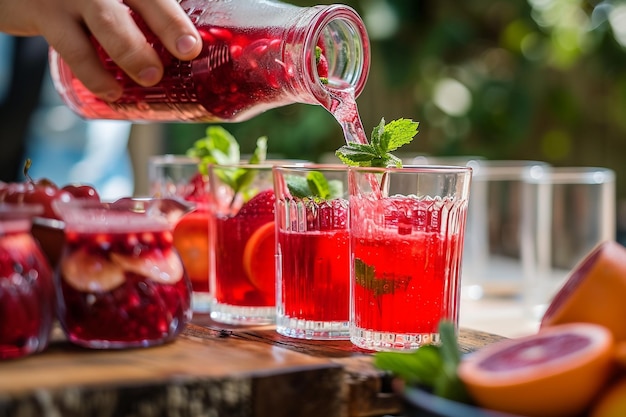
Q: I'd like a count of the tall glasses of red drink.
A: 4